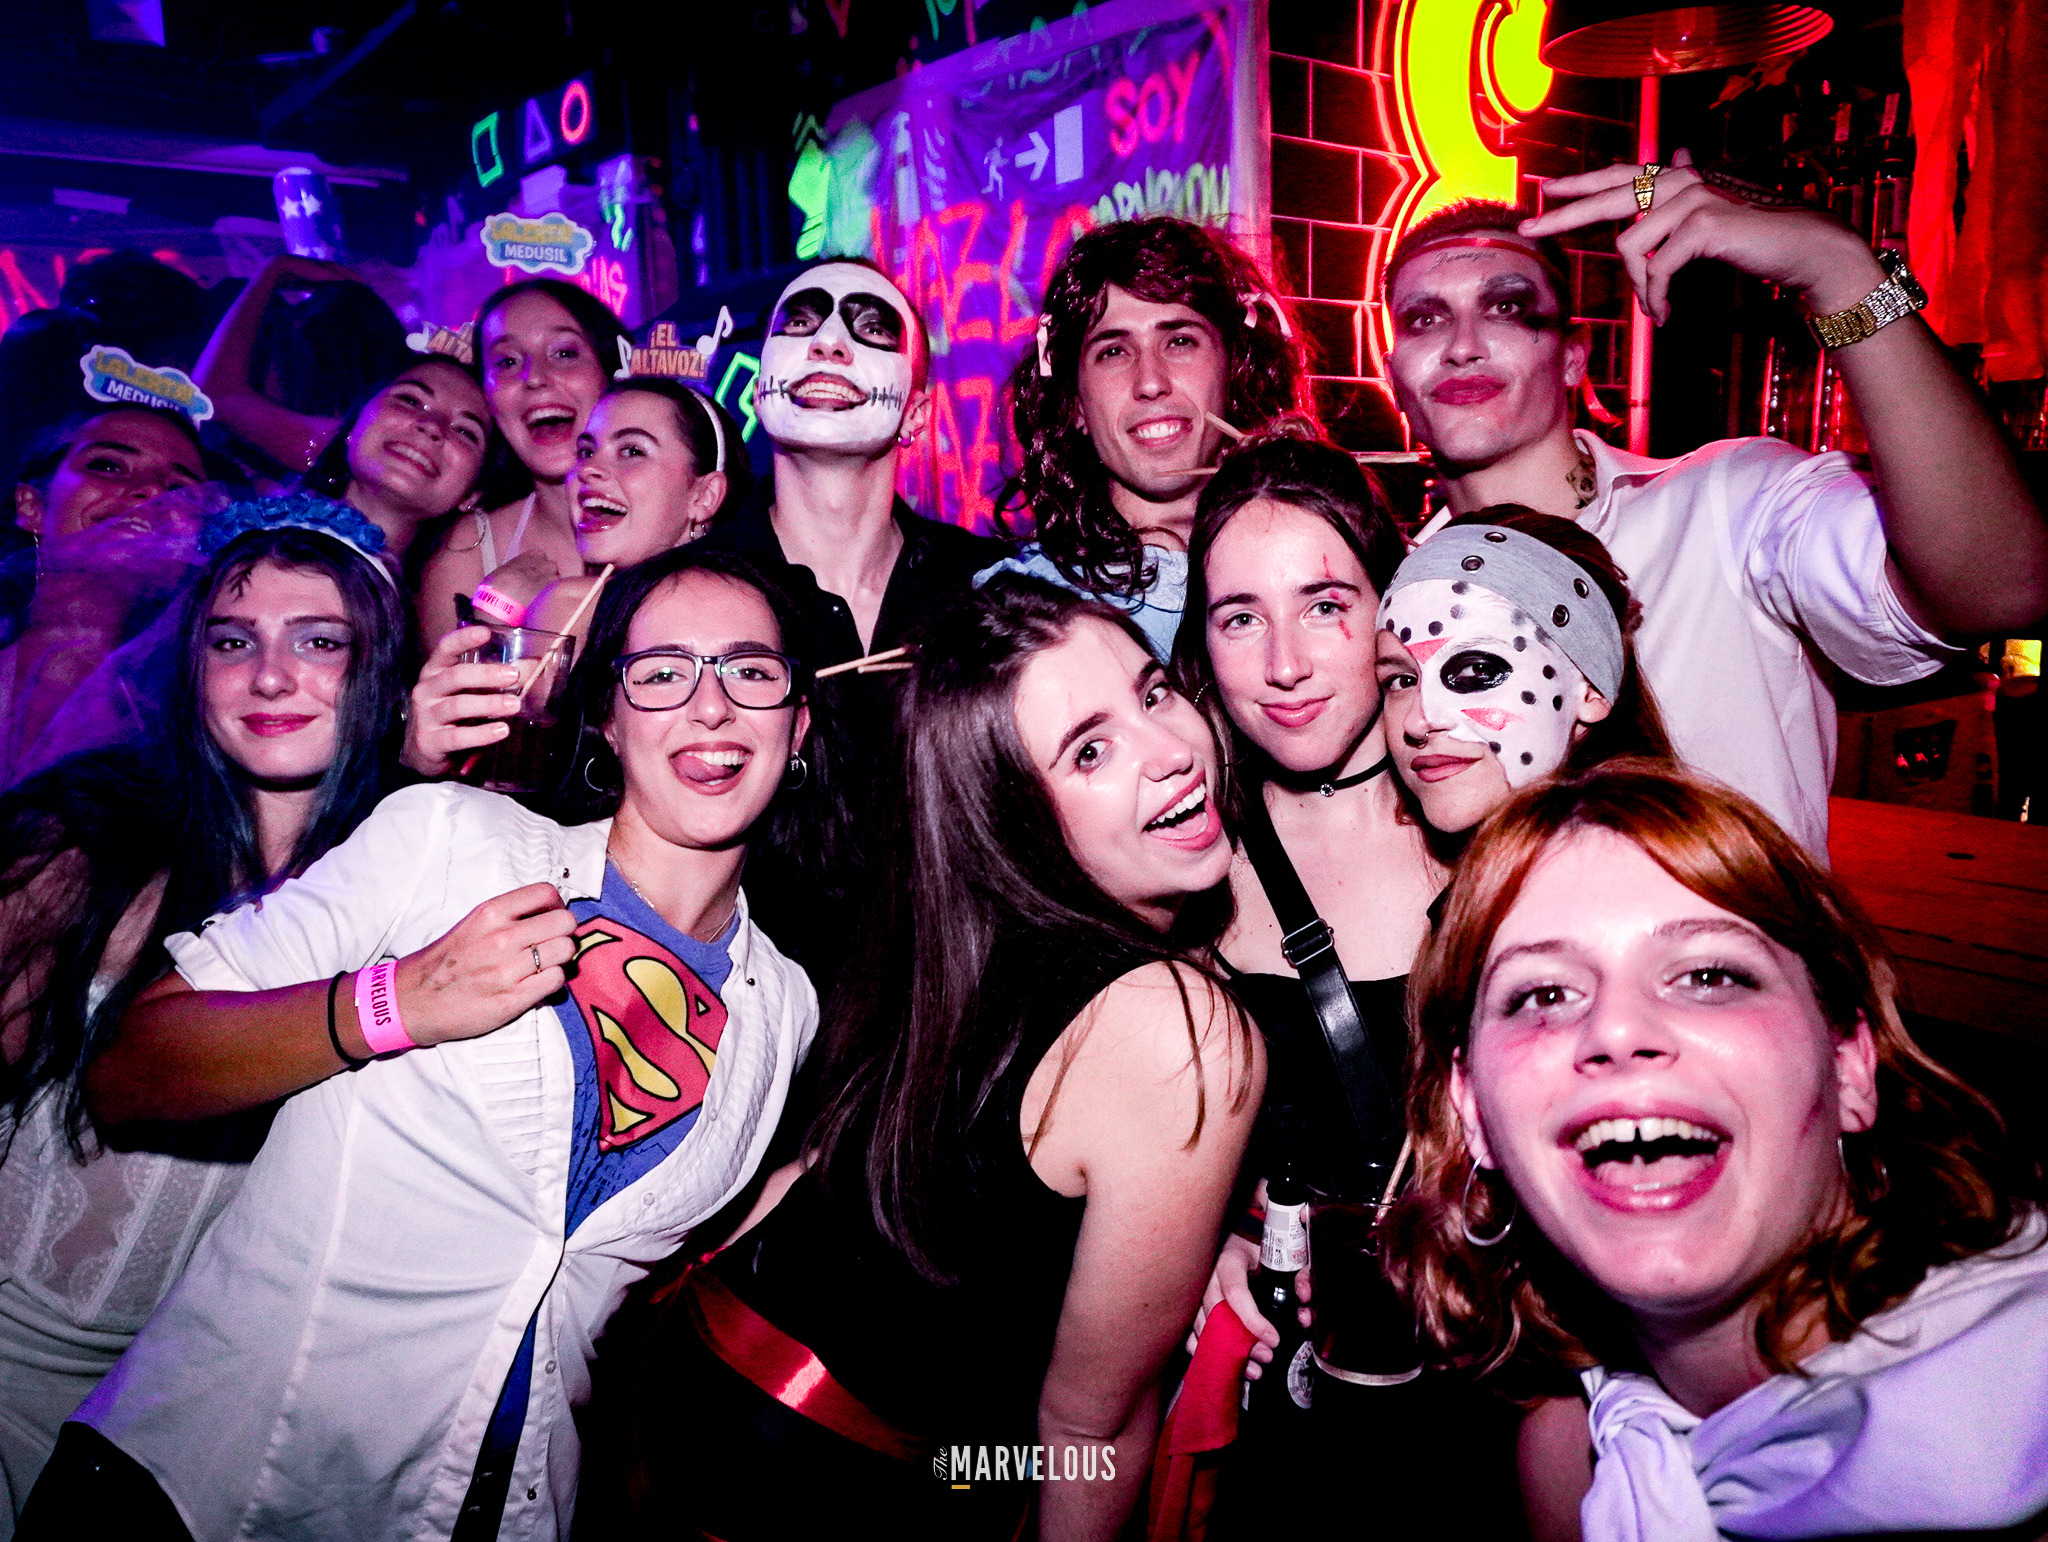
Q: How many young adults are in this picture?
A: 13